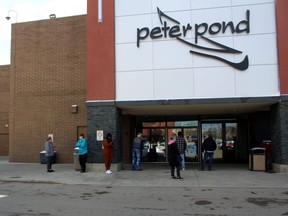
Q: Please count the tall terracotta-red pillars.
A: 2